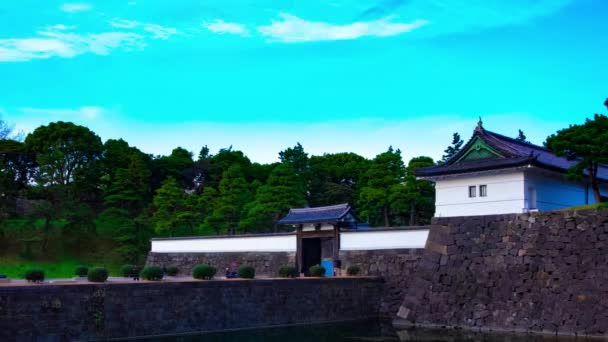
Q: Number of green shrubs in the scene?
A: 11